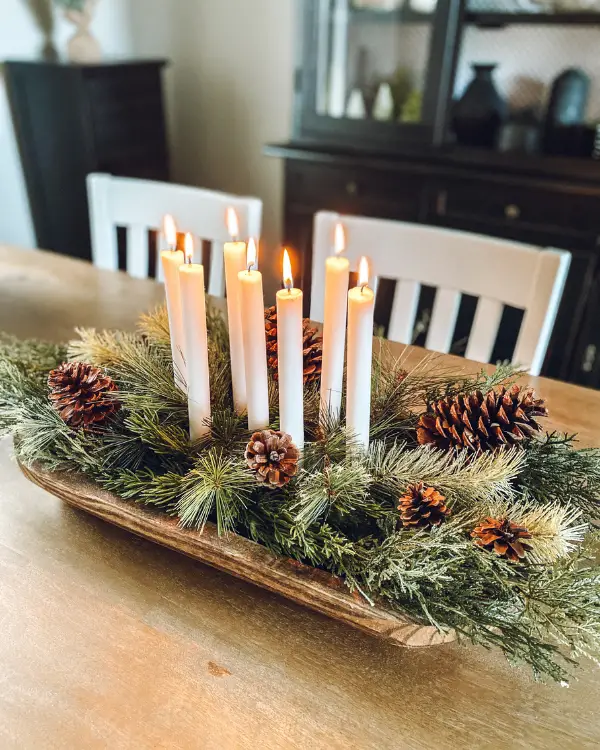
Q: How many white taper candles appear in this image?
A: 7